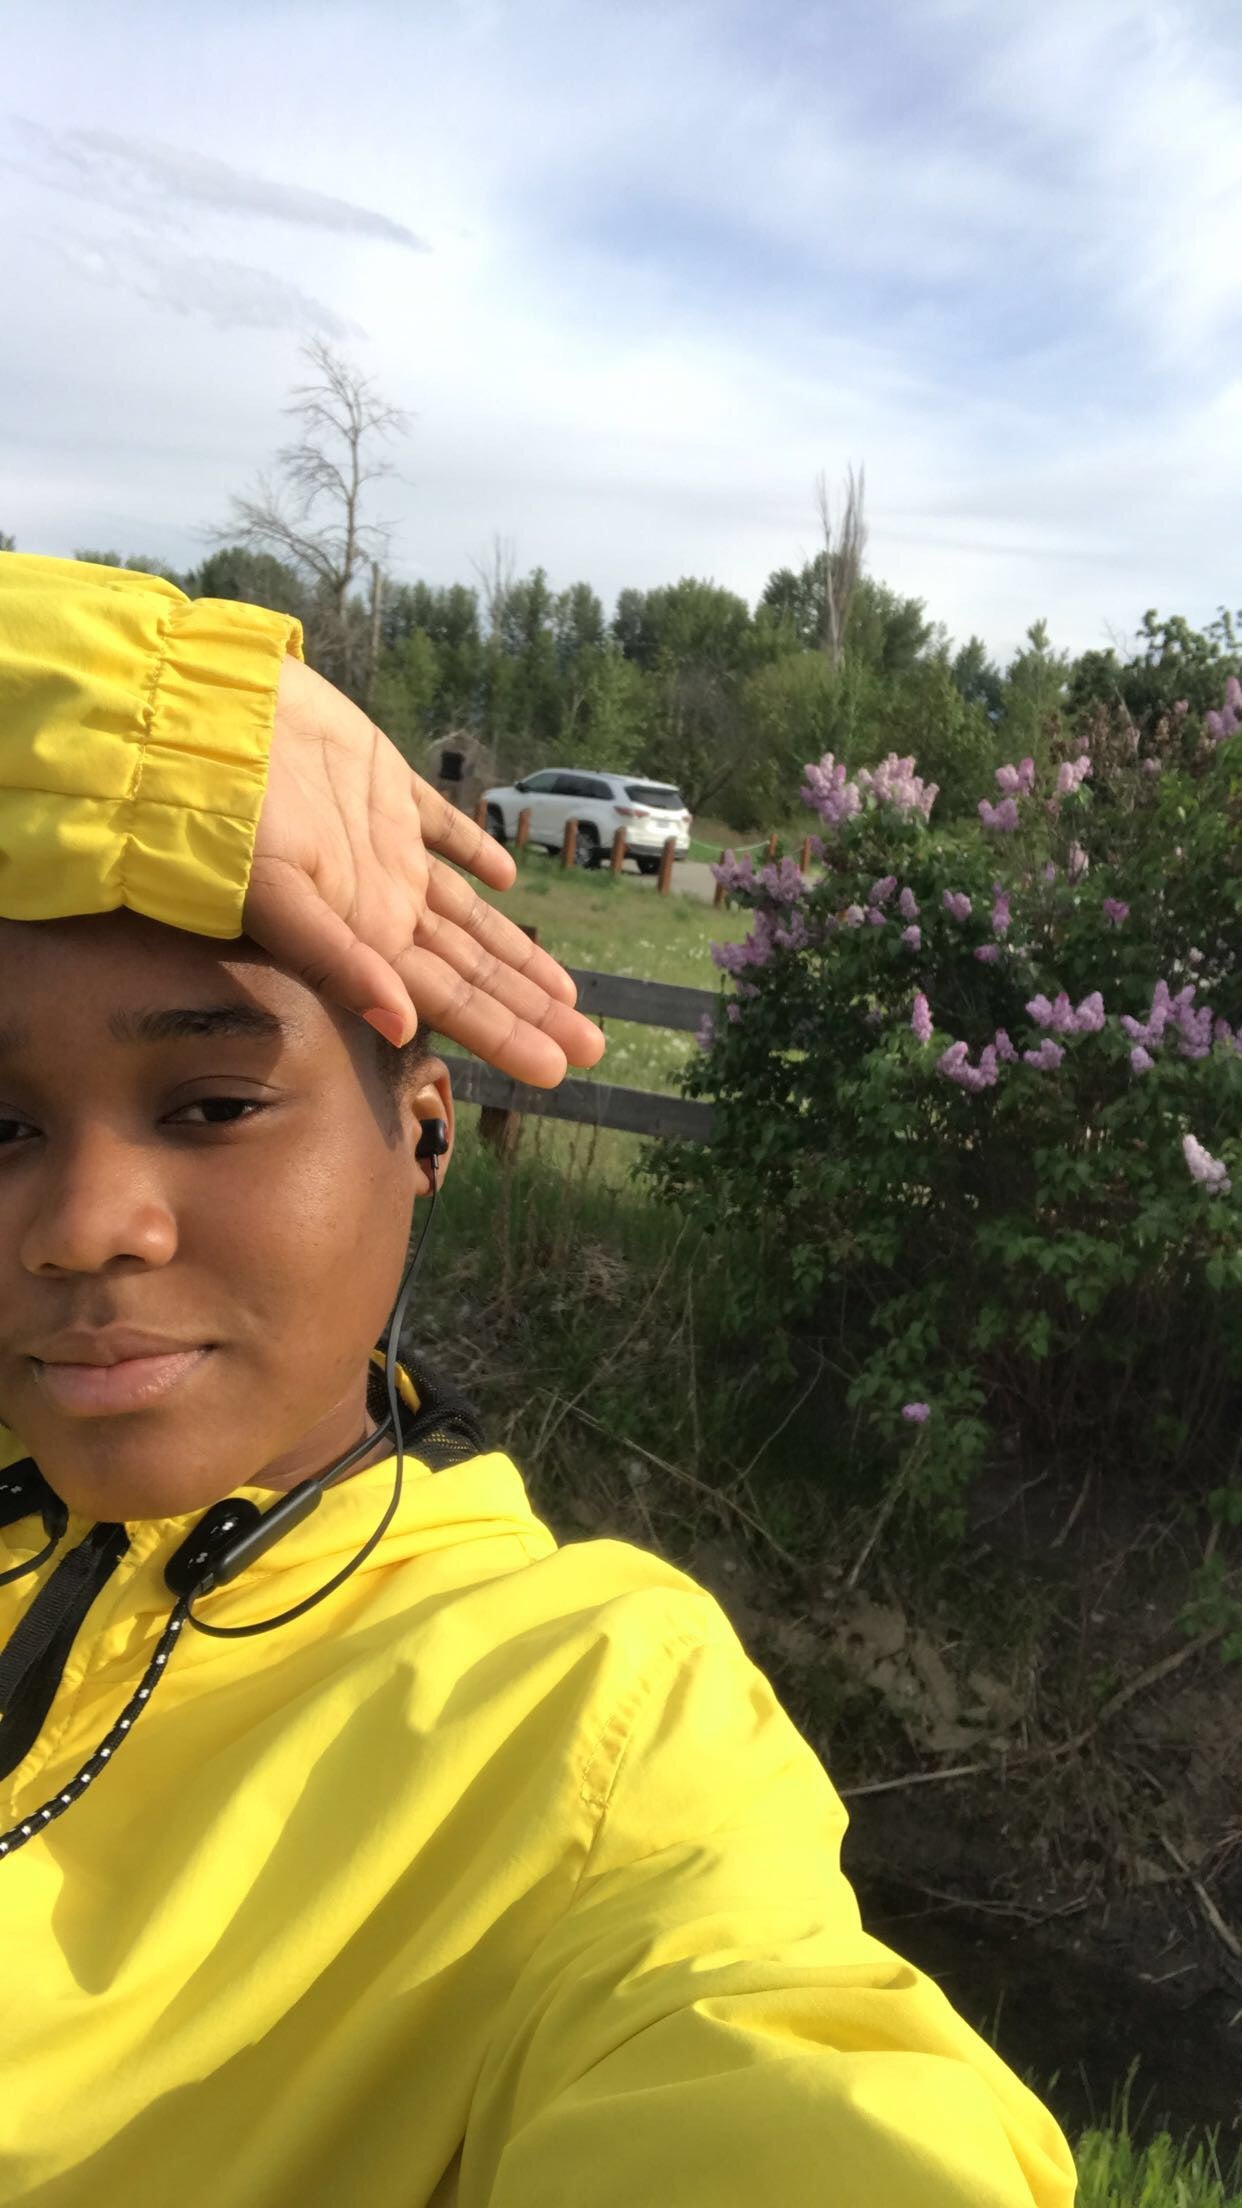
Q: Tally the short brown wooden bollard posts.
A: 8